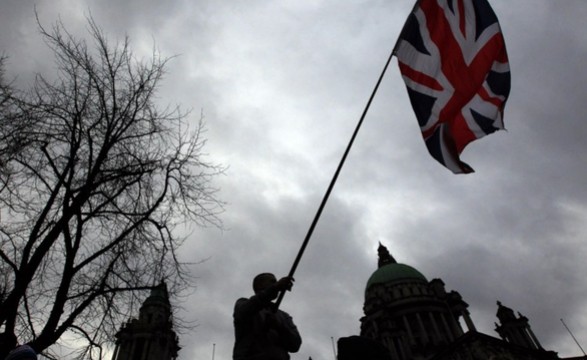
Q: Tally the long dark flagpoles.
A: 1